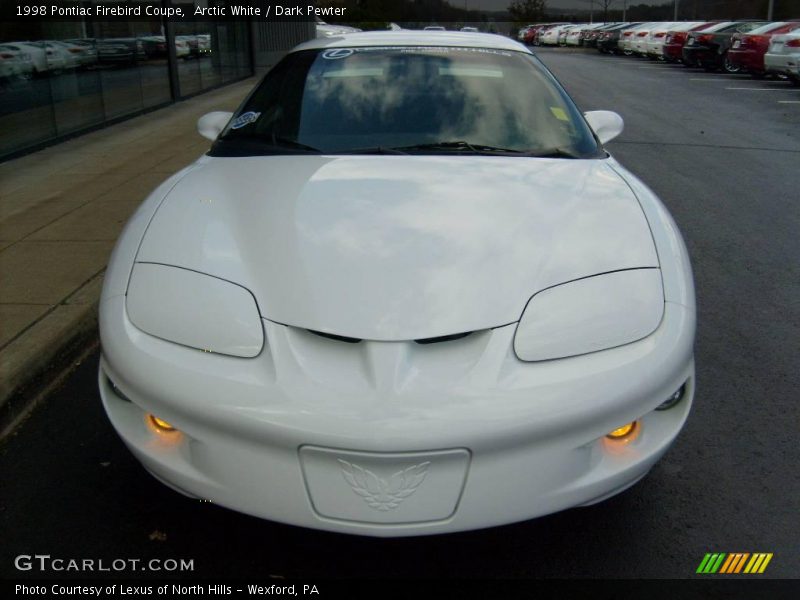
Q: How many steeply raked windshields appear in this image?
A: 1